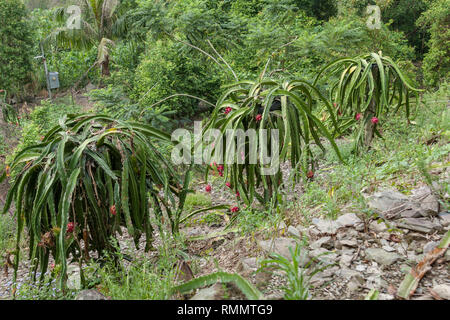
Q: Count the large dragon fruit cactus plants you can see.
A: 3